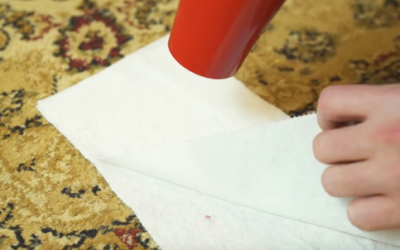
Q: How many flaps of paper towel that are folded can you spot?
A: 1